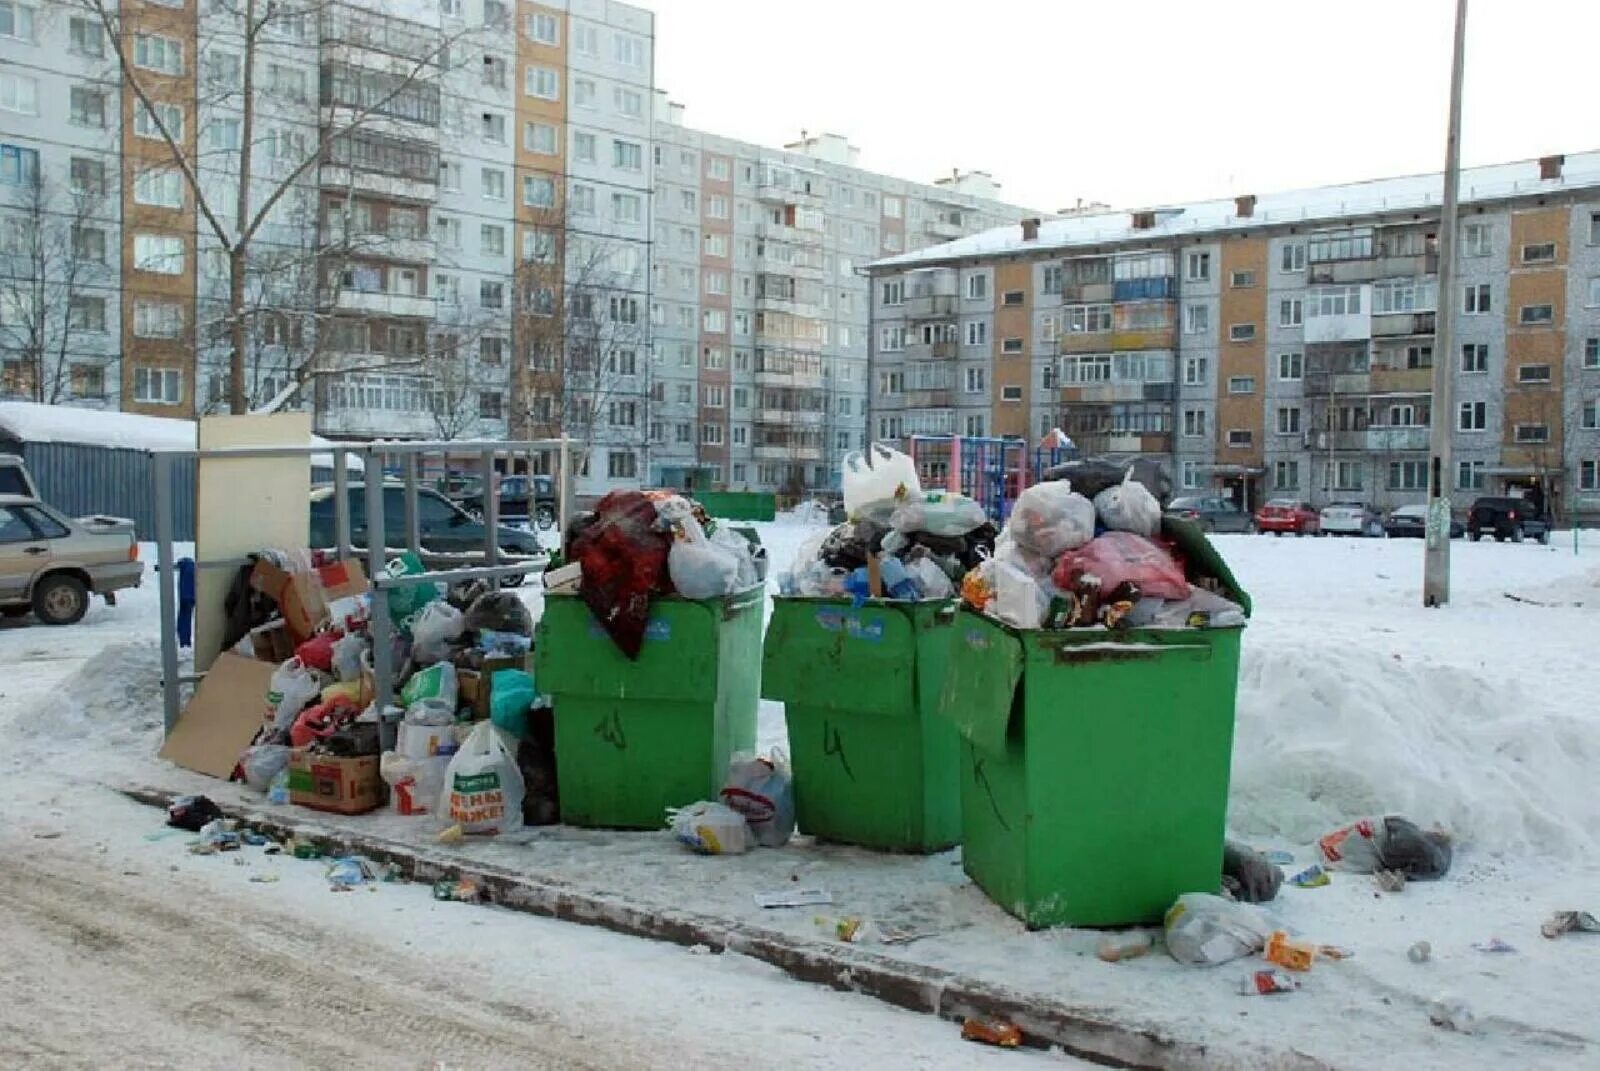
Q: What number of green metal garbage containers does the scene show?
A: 3